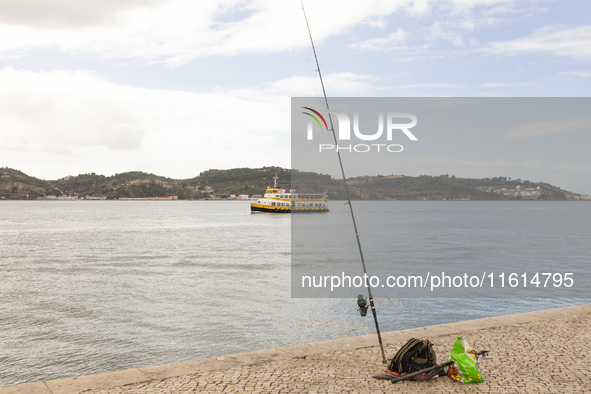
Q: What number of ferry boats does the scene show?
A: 1